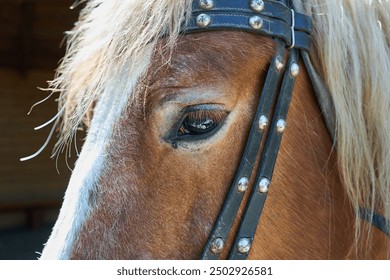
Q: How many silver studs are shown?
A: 12